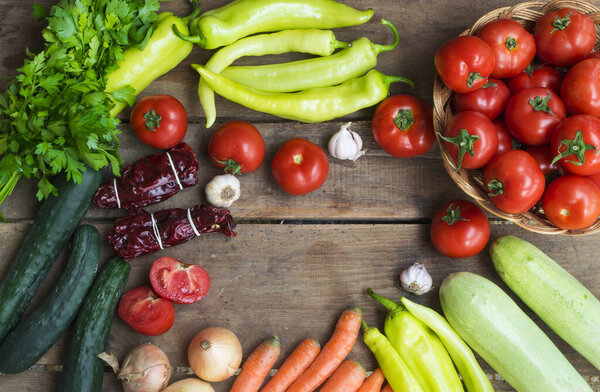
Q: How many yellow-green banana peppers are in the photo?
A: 8